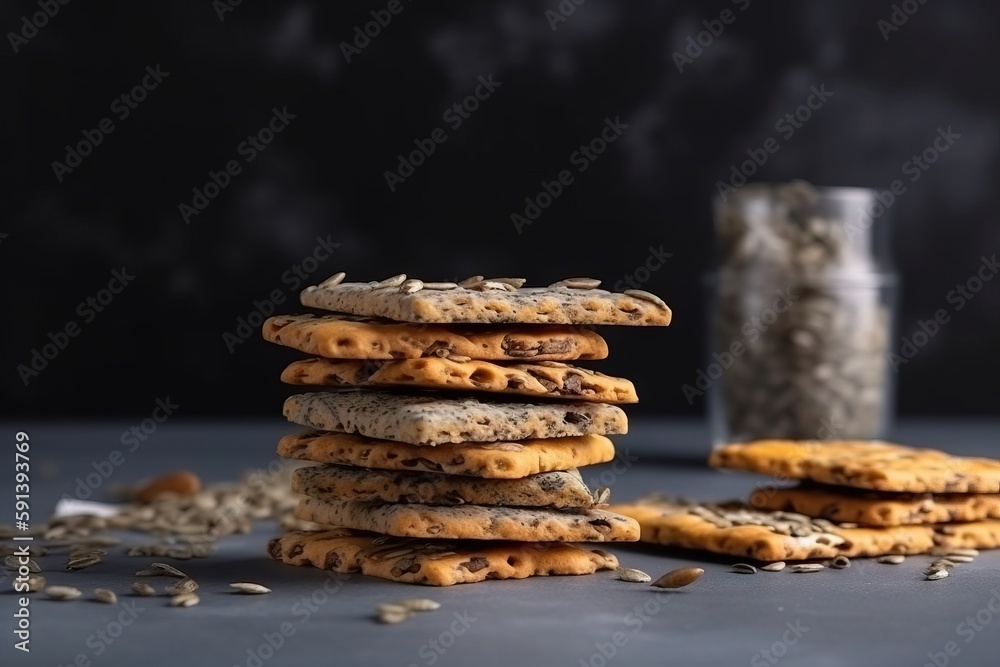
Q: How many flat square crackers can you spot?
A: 11